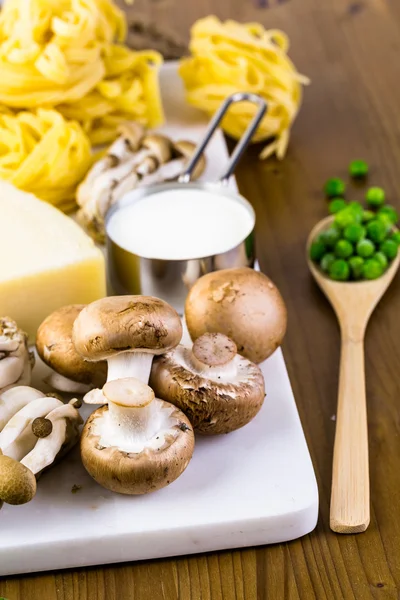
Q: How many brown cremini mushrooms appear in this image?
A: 5